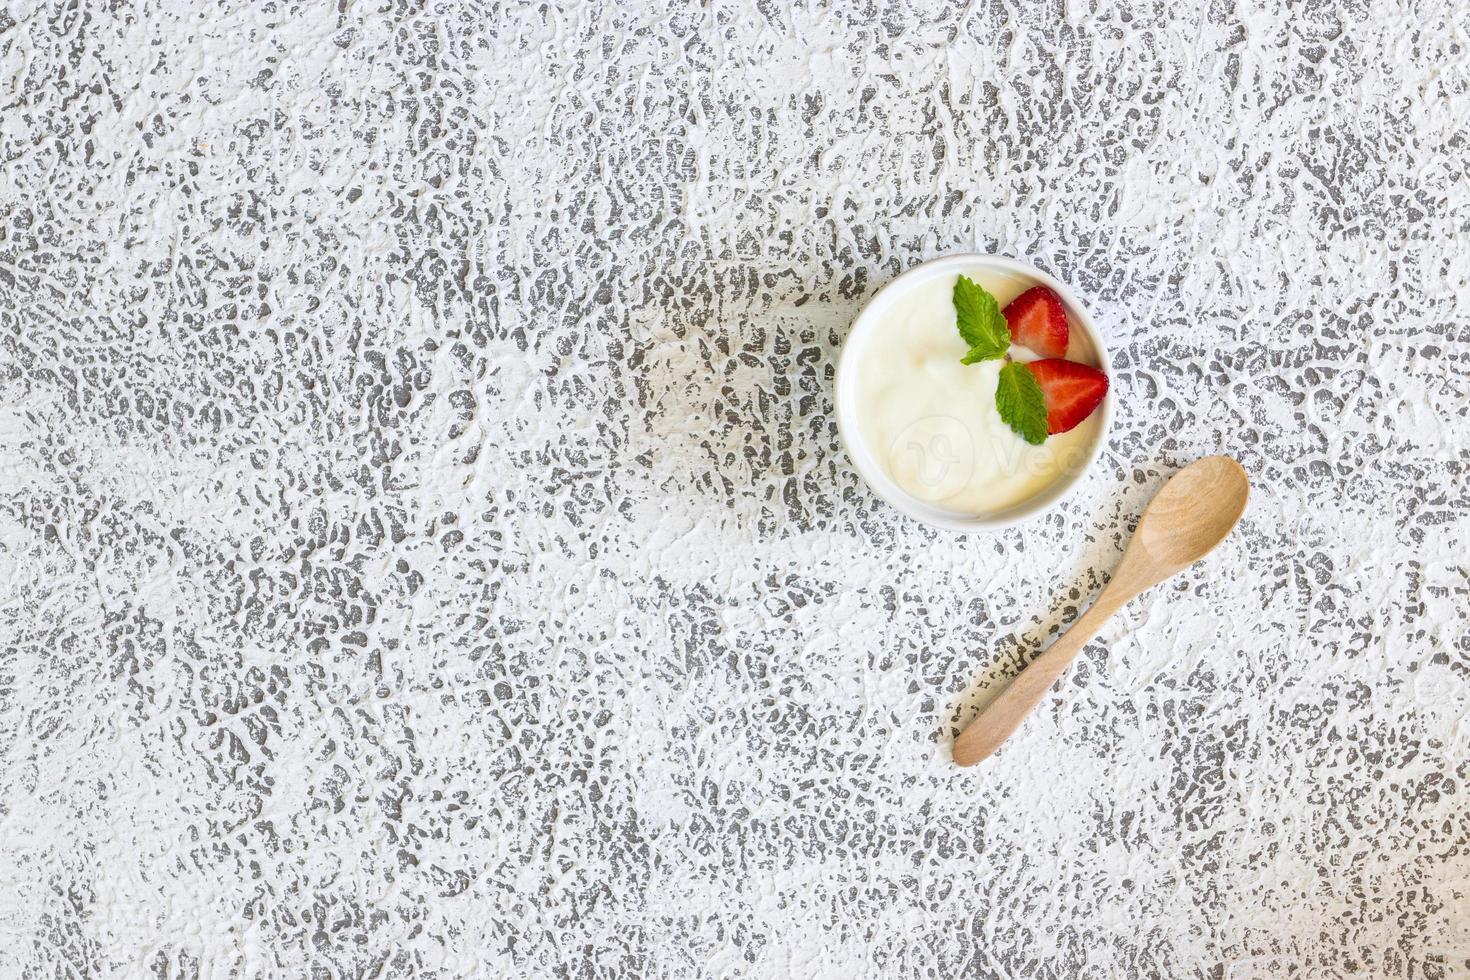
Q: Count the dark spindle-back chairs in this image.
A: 0